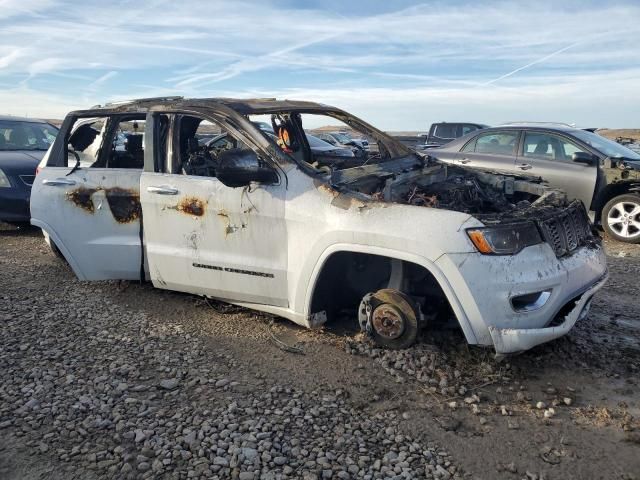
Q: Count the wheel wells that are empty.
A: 1